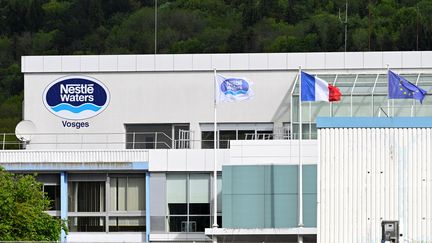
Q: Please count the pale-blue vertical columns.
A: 2